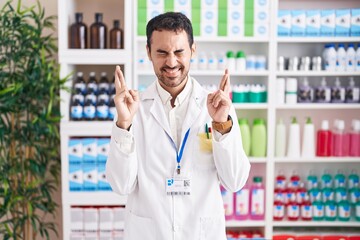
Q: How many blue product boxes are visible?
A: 12